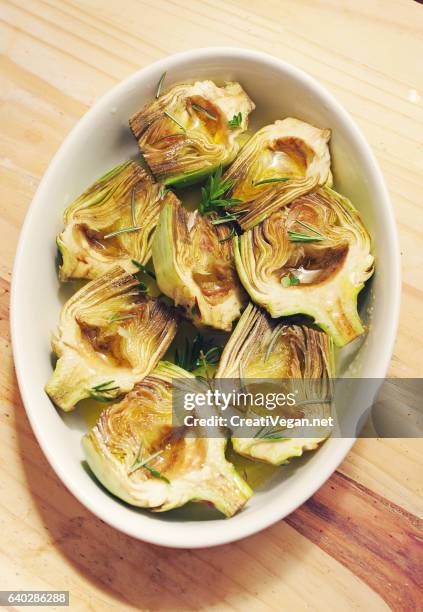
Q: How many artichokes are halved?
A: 8